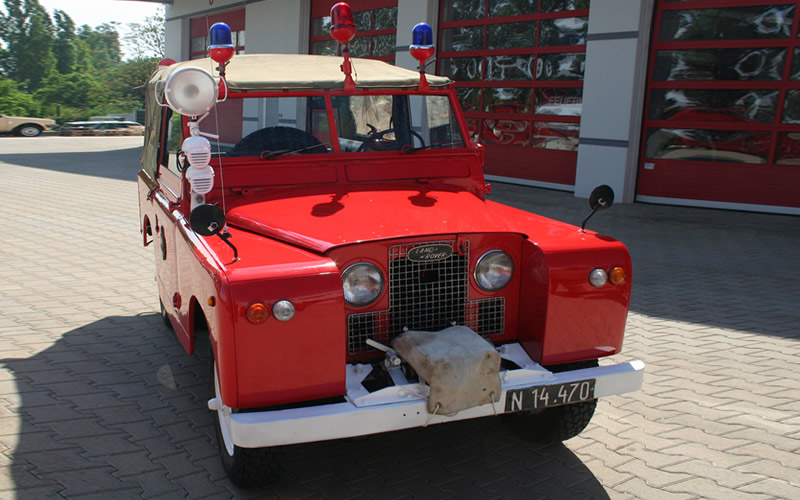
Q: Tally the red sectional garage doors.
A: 4